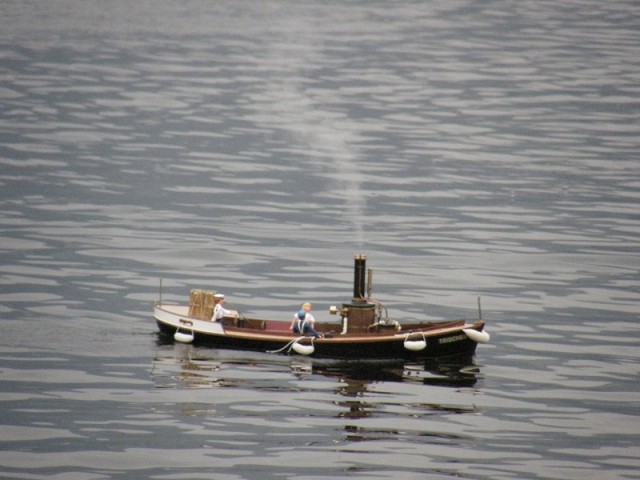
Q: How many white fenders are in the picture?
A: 4